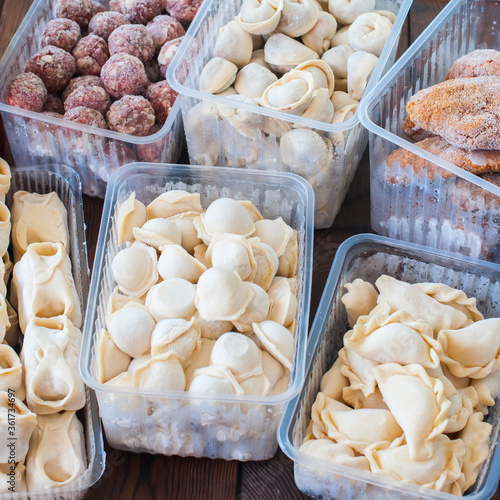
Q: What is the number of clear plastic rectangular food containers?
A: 6